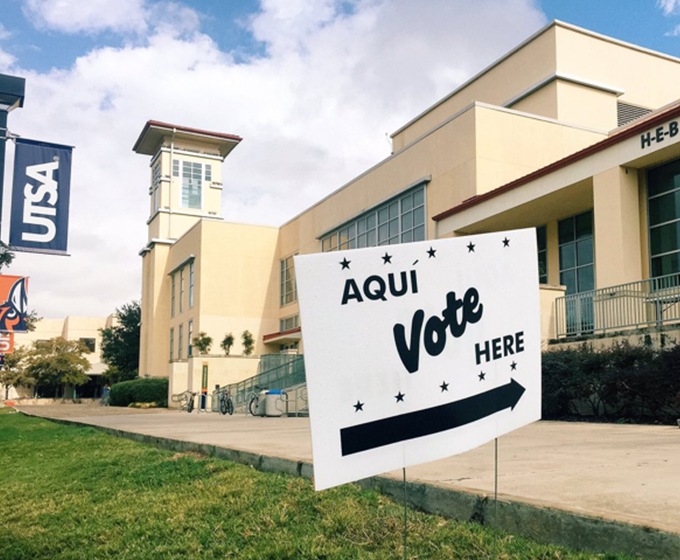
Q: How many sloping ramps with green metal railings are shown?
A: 1